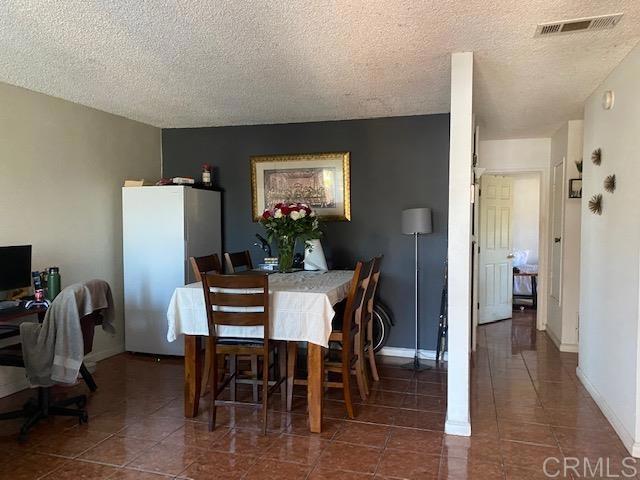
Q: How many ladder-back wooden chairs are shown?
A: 5